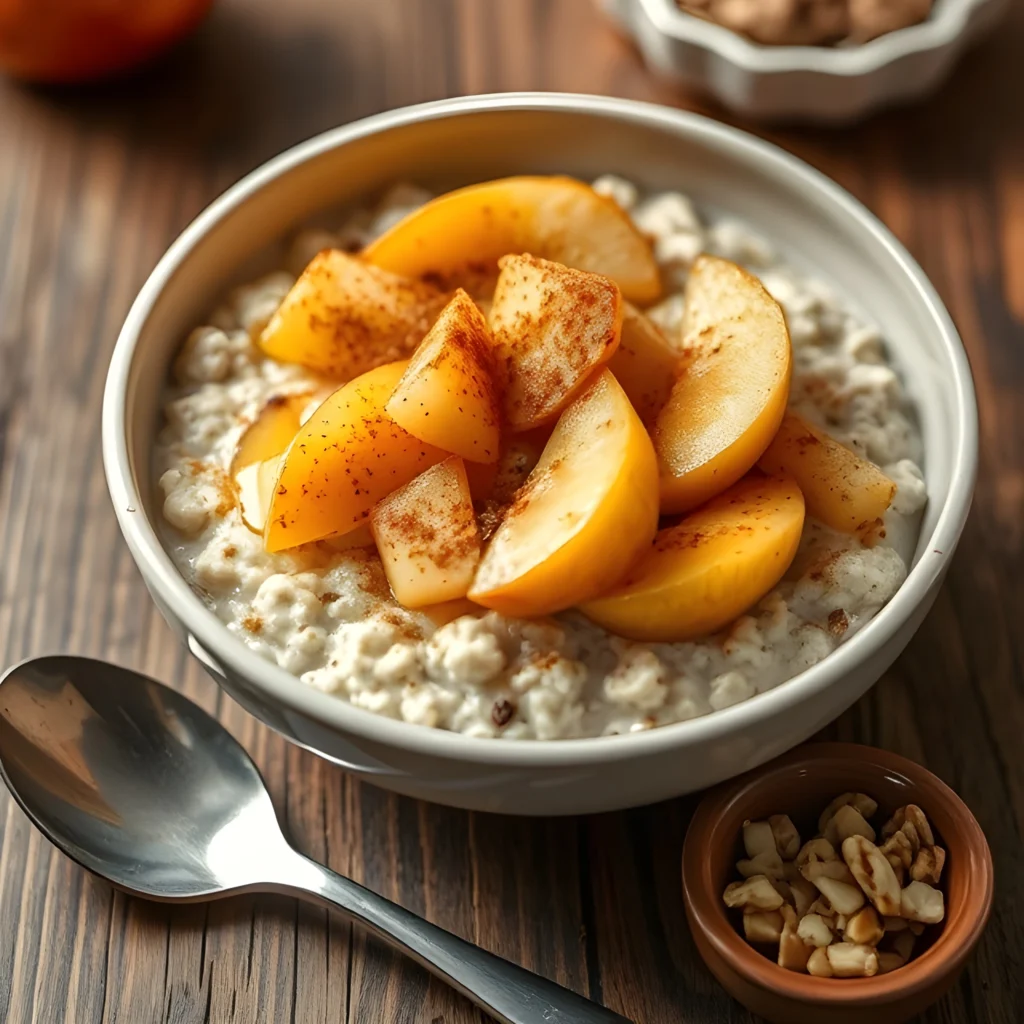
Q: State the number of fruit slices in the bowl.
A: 12